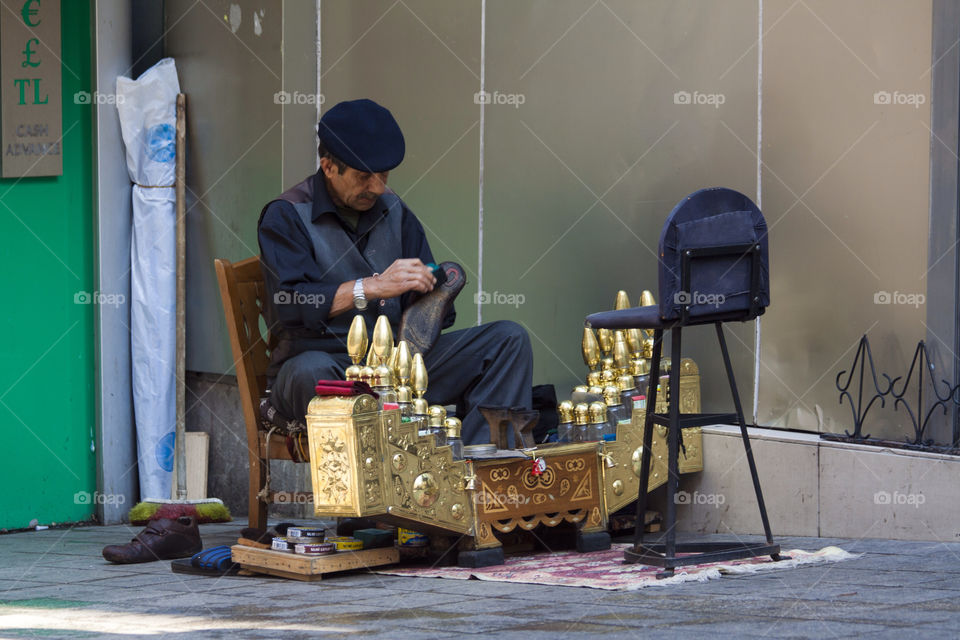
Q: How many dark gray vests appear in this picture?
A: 1